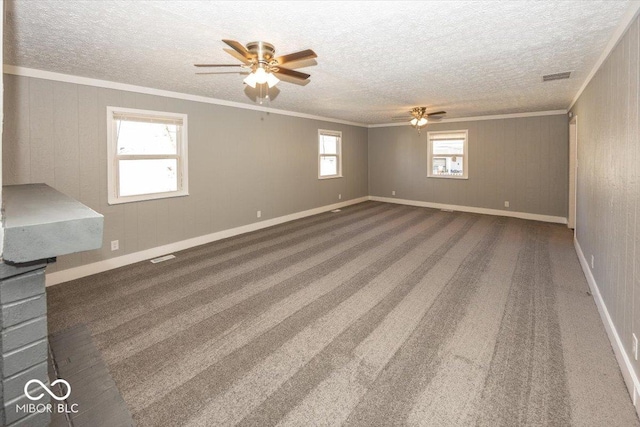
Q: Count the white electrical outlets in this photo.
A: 7